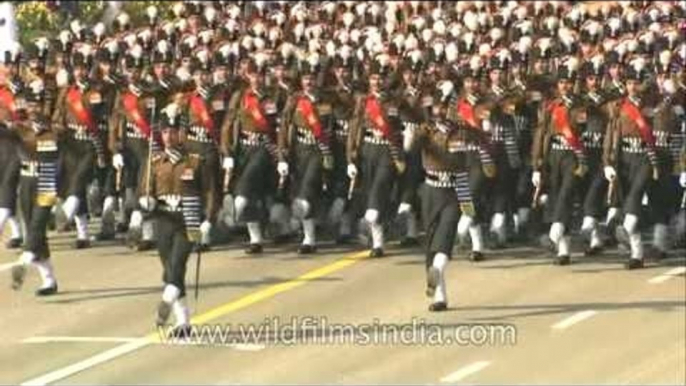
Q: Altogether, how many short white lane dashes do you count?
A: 3